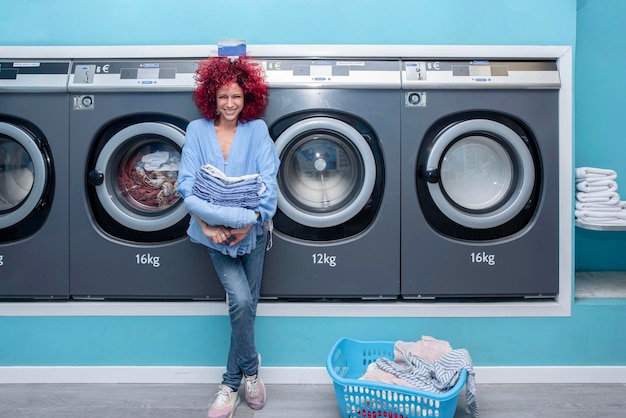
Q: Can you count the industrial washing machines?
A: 4